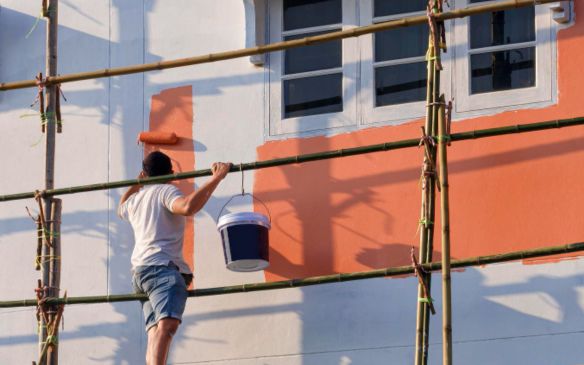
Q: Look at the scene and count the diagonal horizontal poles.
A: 3